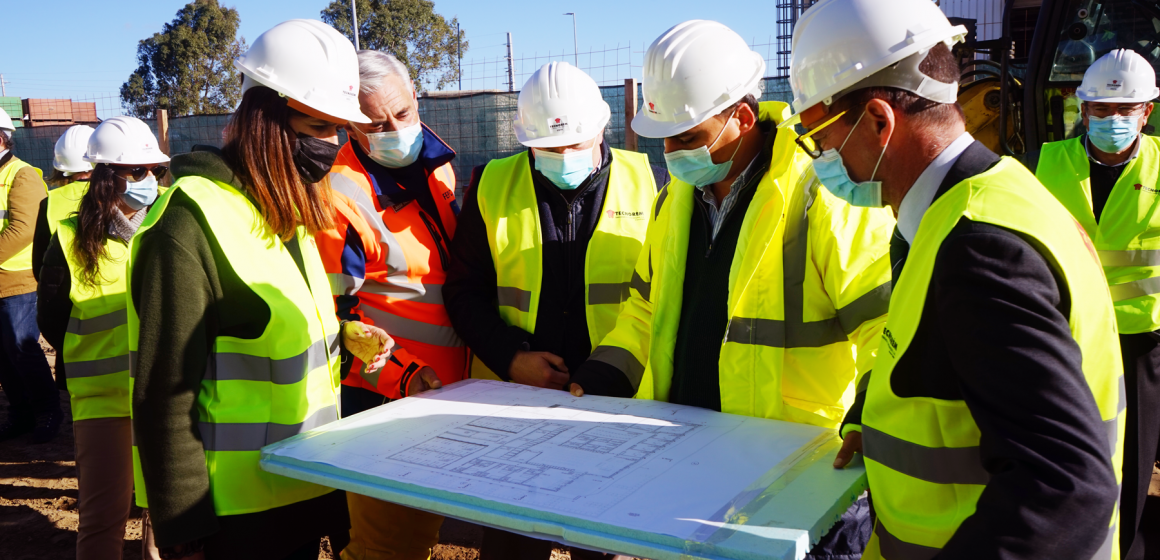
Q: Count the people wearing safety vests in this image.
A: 9